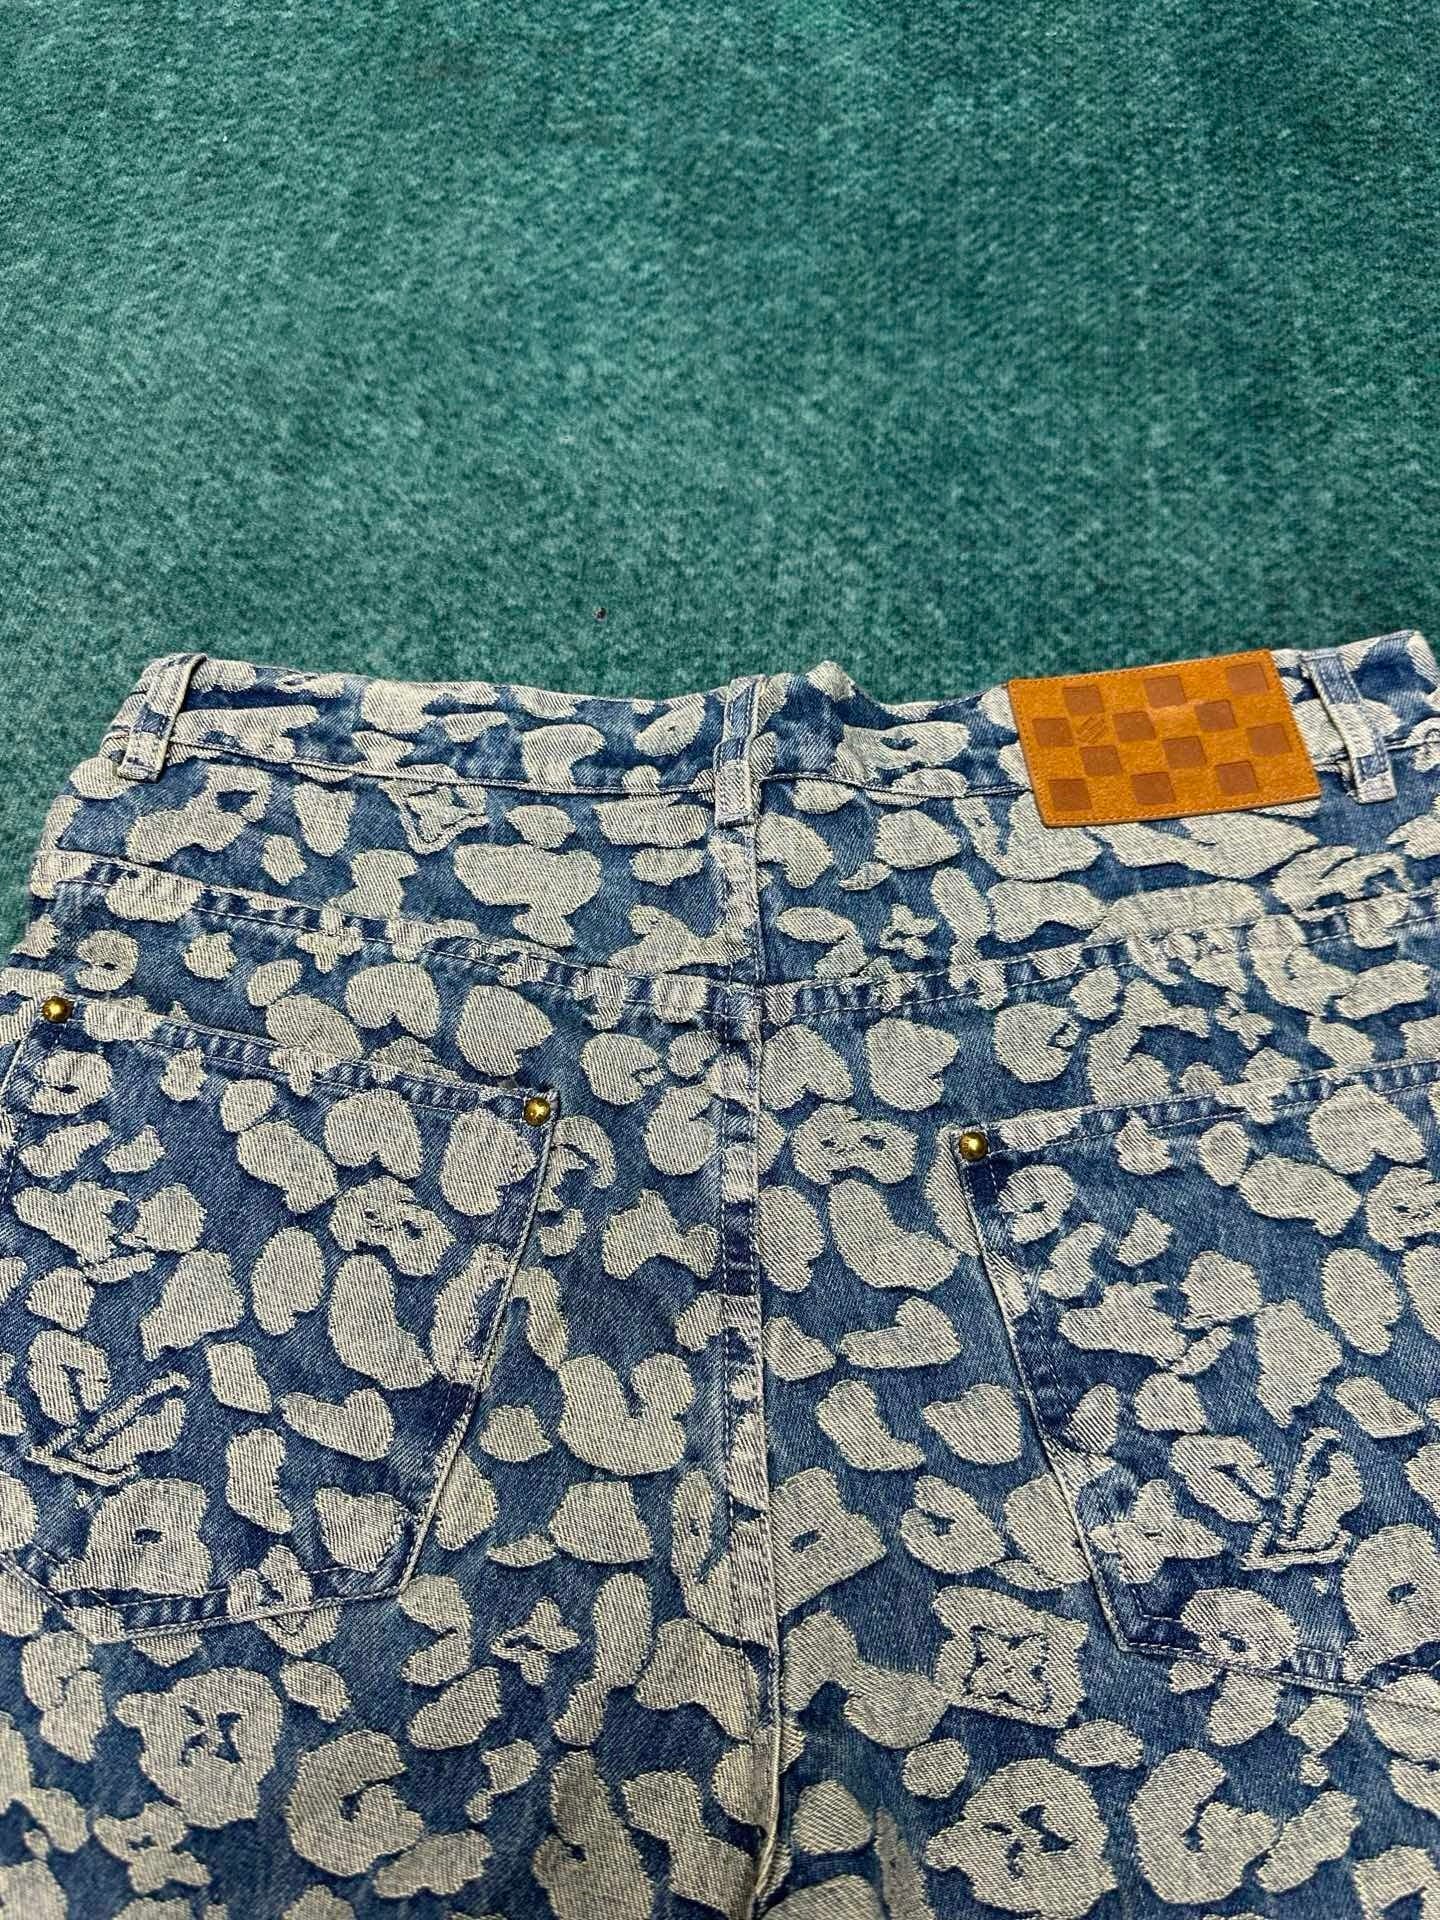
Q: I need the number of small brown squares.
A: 12